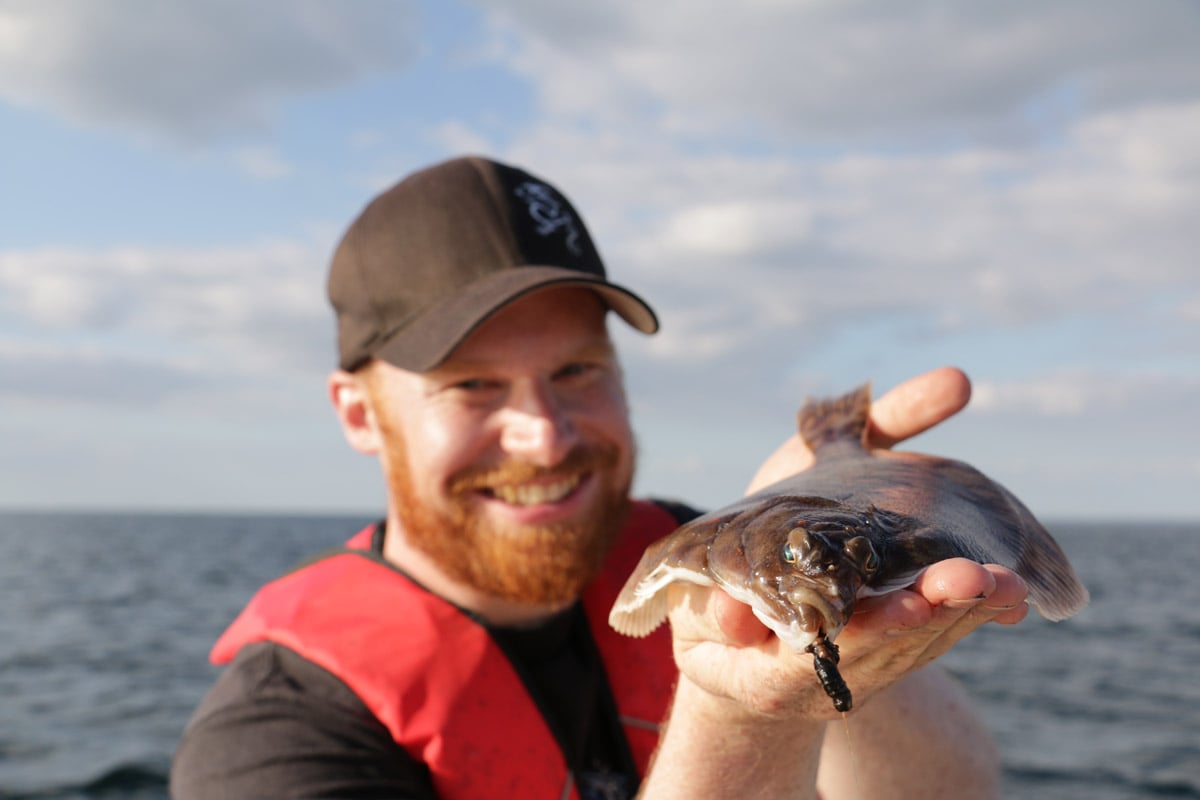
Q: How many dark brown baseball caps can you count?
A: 1